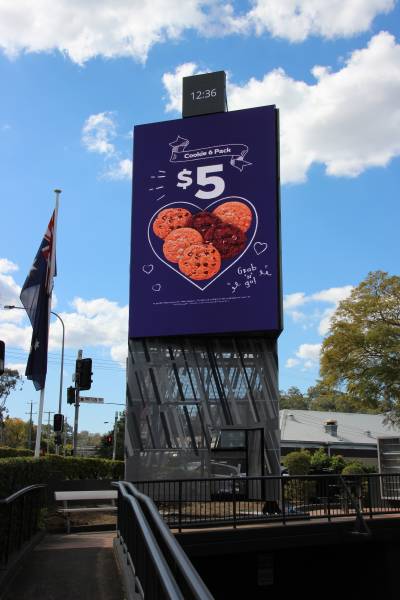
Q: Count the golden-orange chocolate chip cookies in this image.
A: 2